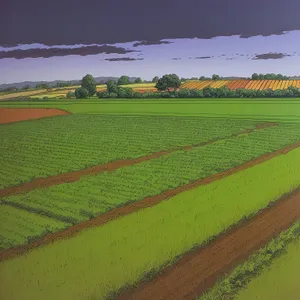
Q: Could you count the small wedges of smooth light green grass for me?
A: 1